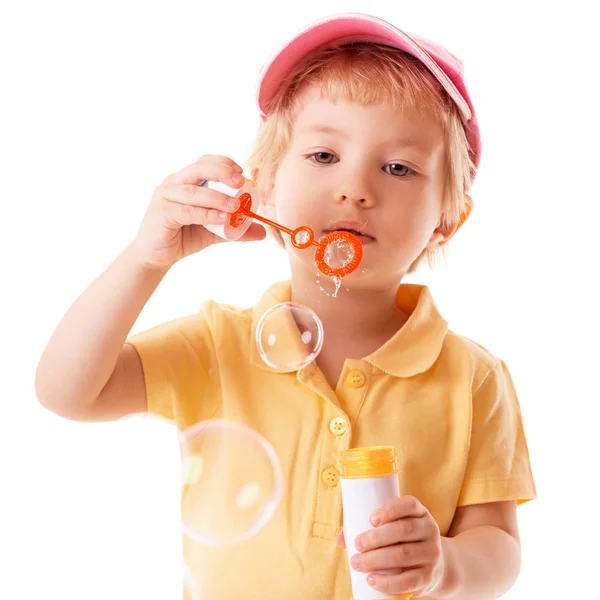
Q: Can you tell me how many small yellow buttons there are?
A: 3